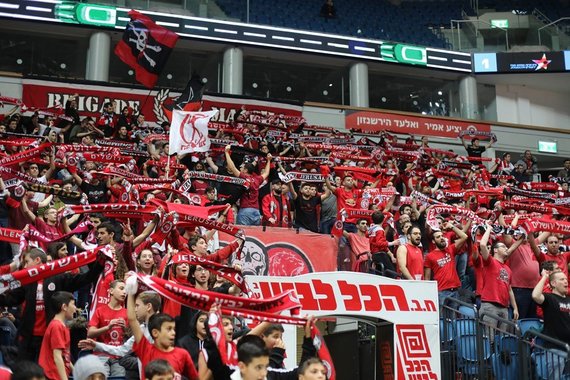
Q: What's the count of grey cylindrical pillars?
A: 4